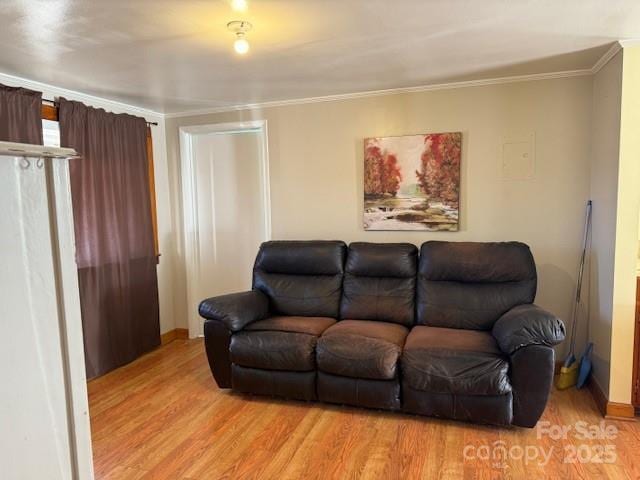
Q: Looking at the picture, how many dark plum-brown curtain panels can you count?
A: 2